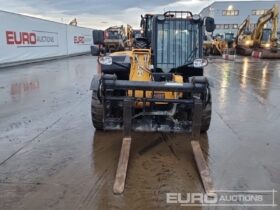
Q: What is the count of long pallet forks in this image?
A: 2